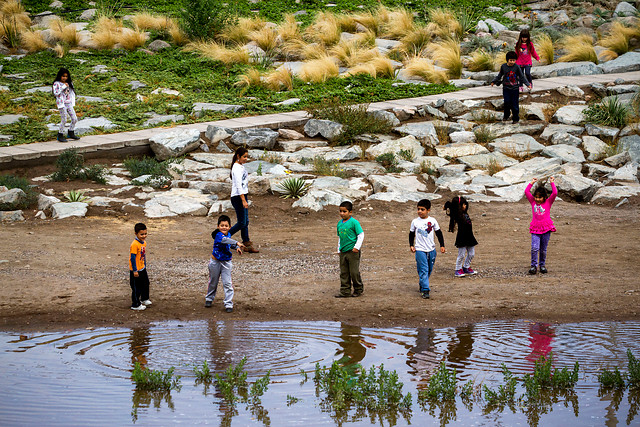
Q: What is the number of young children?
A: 9